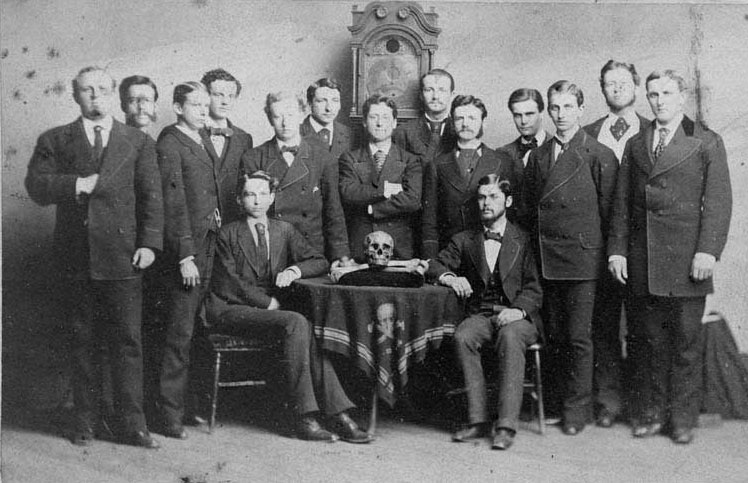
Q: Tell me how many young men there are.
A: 15